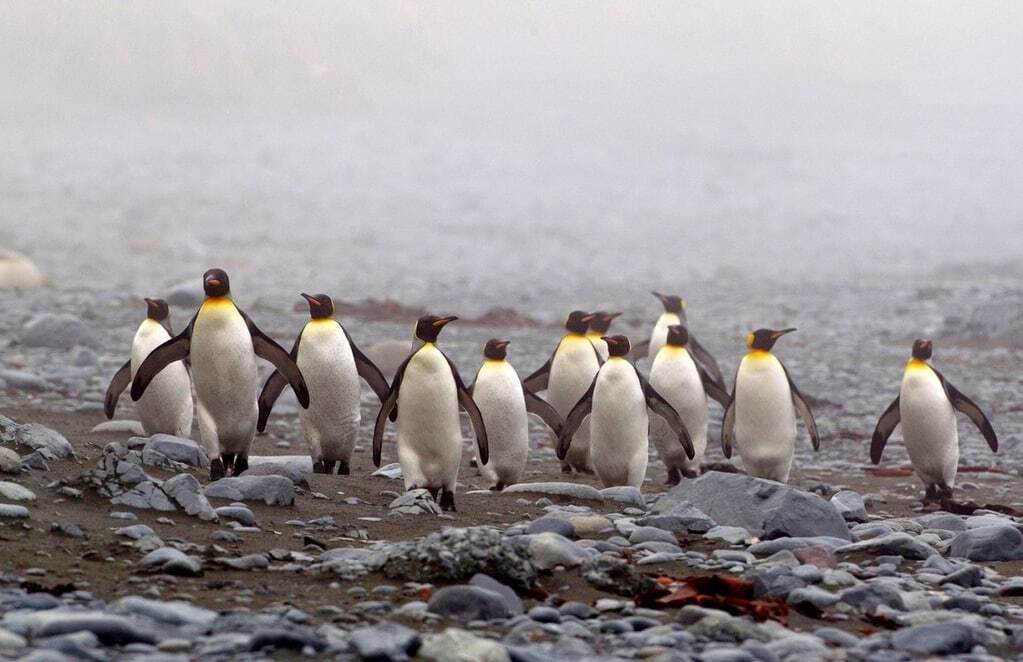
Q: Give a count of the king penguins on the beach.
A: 12